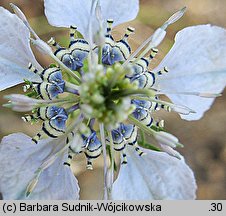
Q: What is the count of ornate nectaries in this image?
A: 8